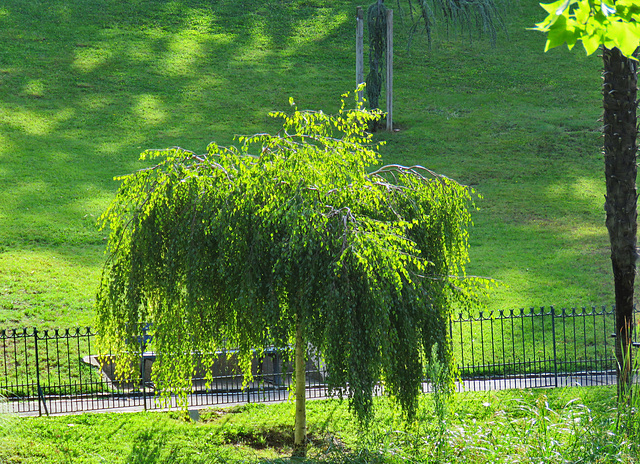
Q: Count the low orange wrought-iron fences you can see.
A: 0